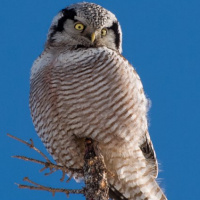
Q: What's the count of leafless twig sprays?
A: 2